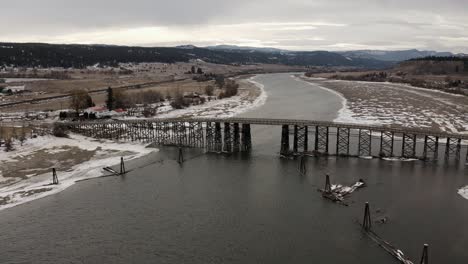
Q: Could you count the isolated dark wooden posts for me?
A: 7